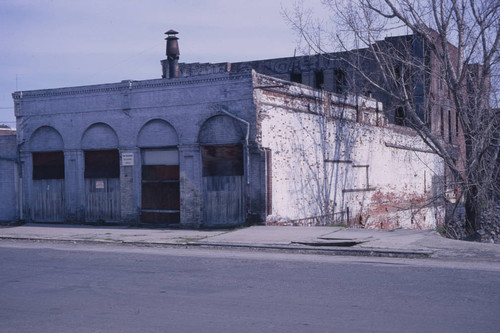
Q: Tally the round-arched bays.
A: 4